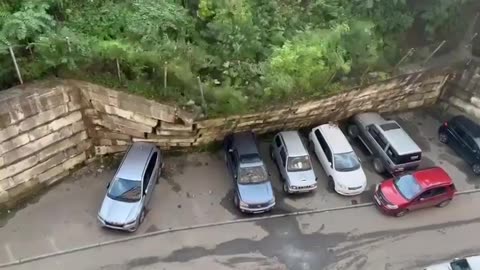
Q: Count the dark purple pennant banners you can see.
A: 0